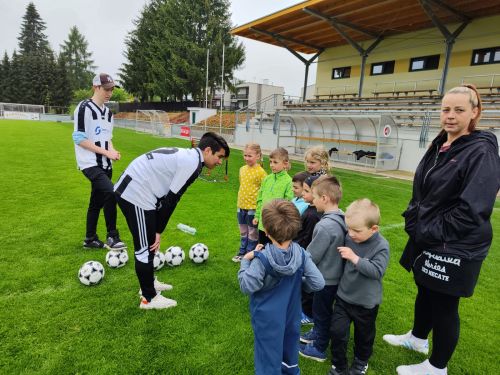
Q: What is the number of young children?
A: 8